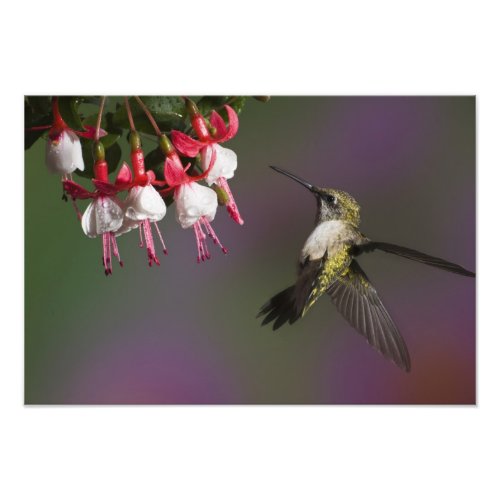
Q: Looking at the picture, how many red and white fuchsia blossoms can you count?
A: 5